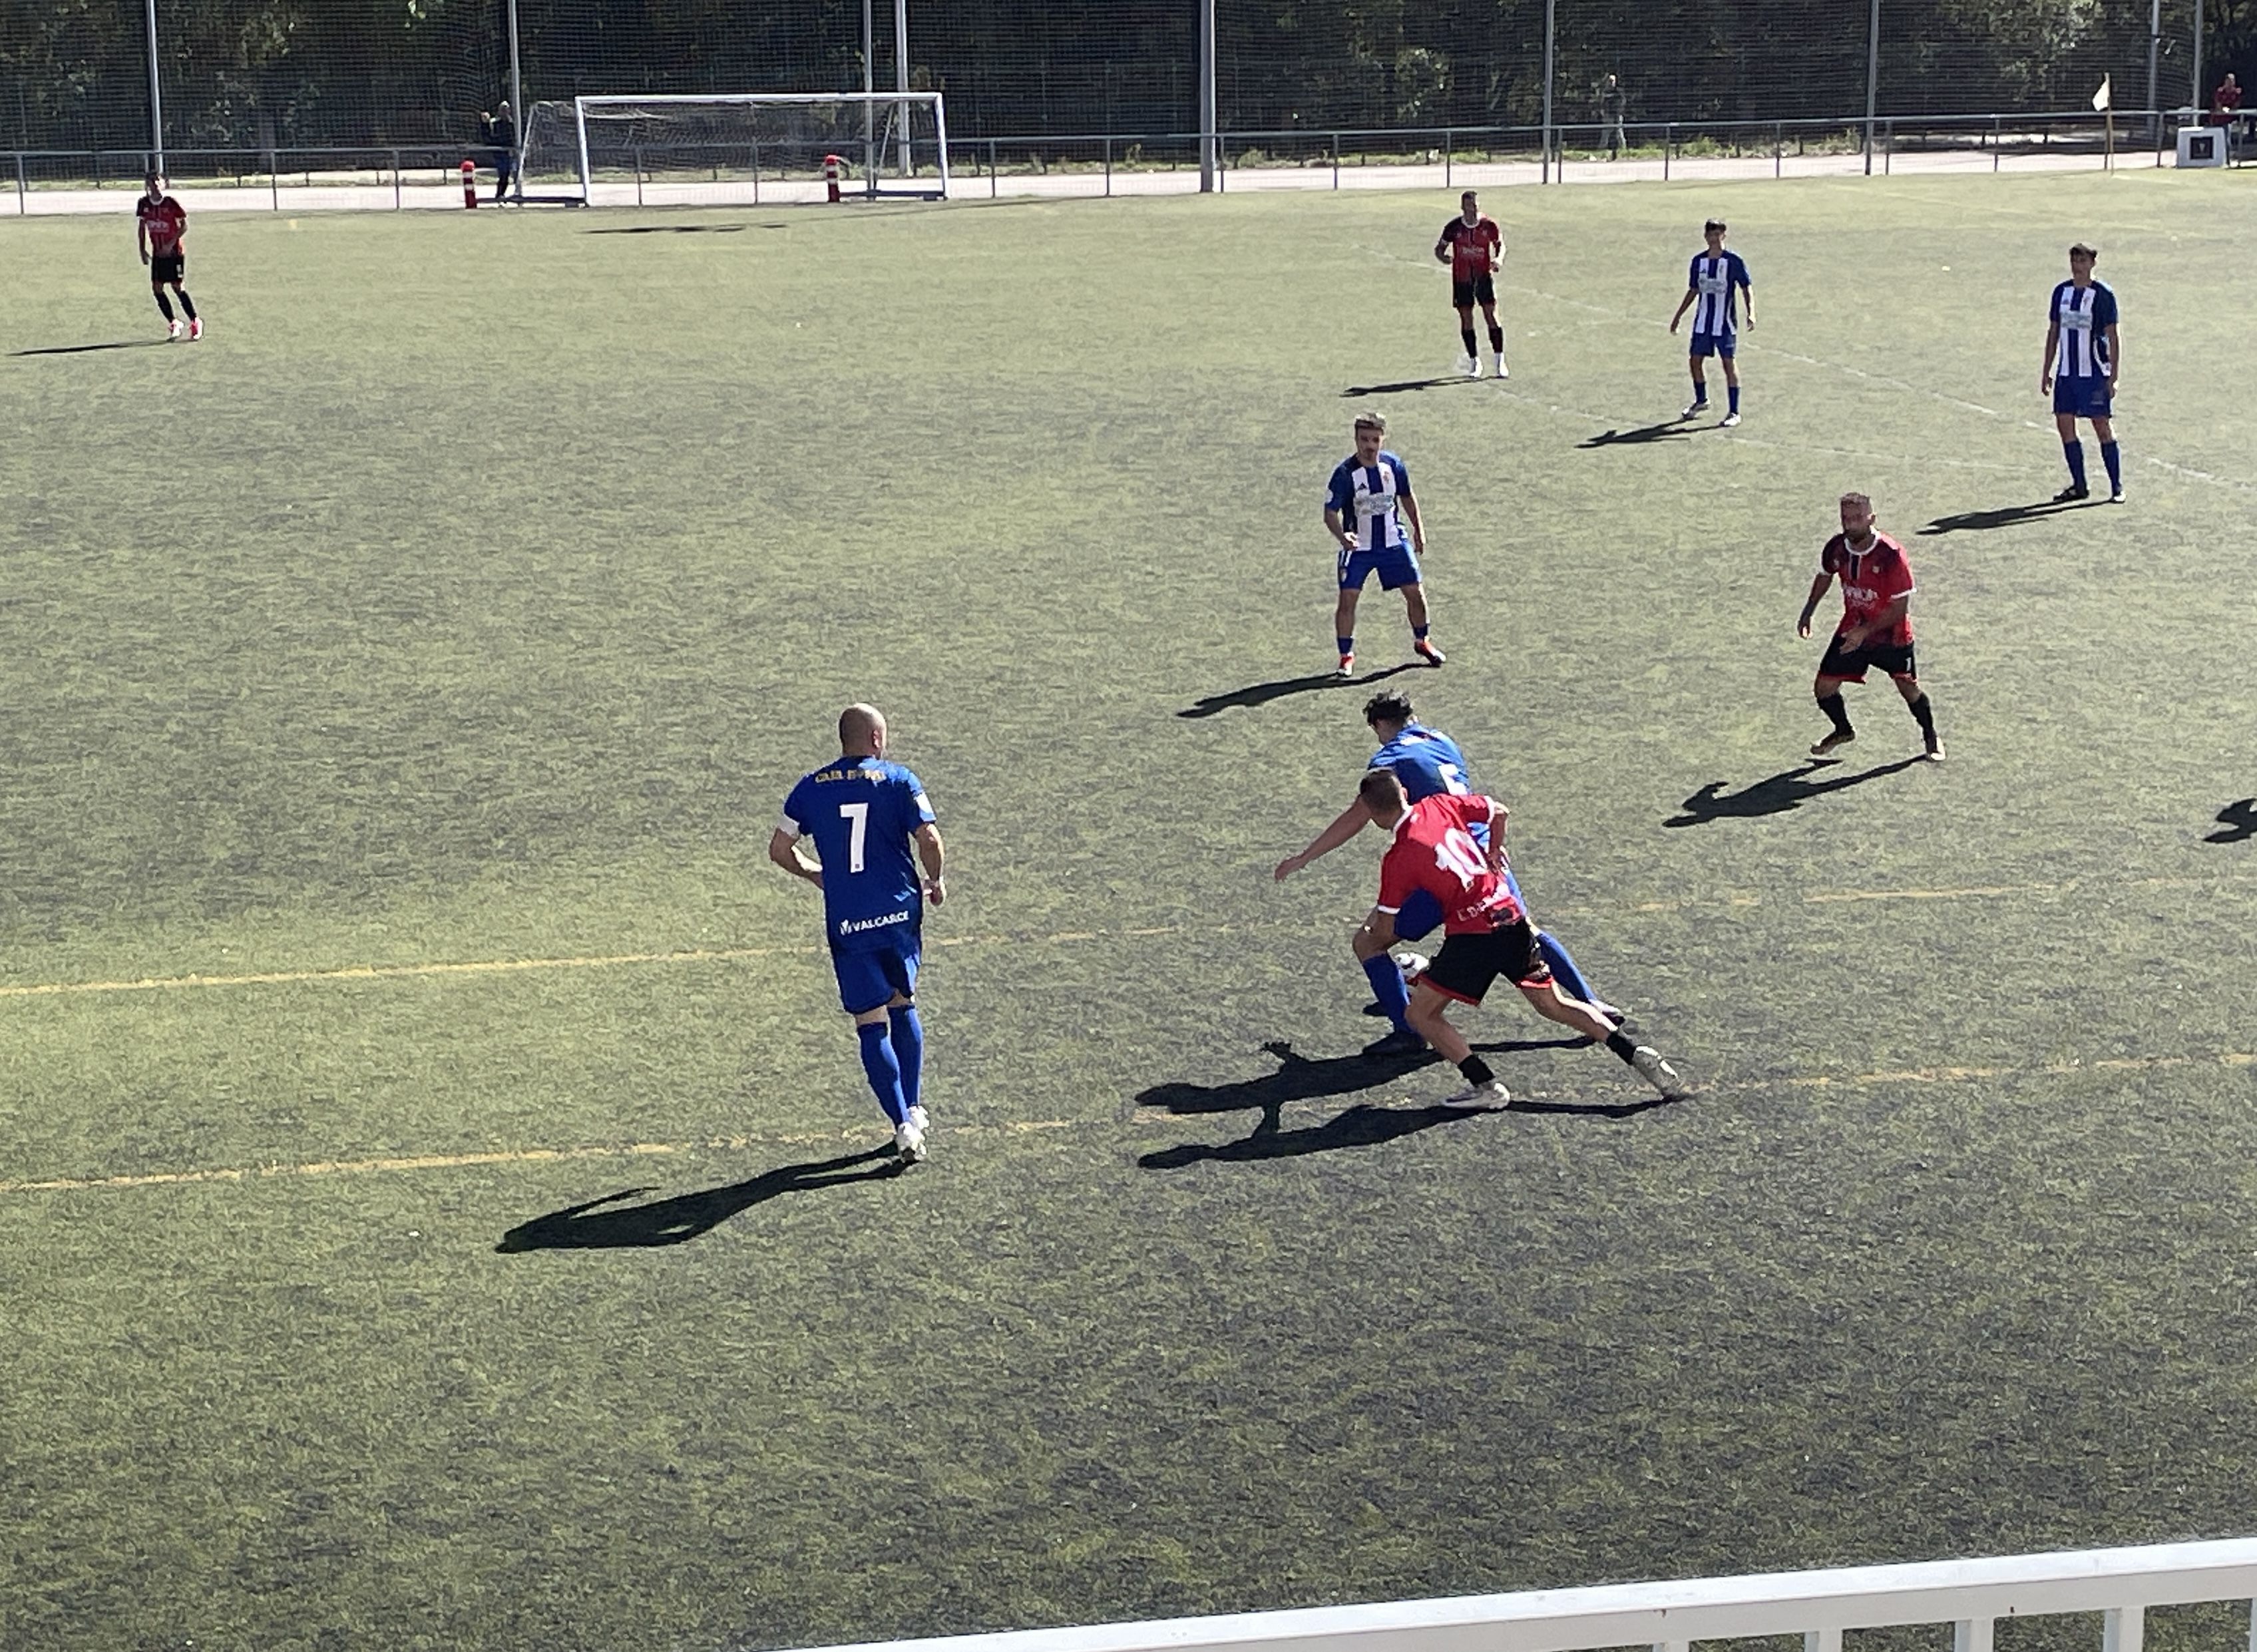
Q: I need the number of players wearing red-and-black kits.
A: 4